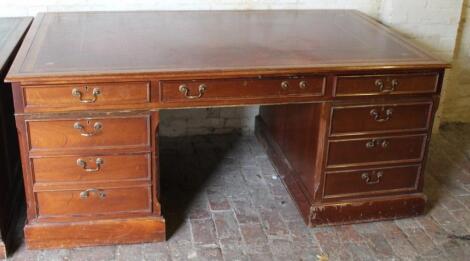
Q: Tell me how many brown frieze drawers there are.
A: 3